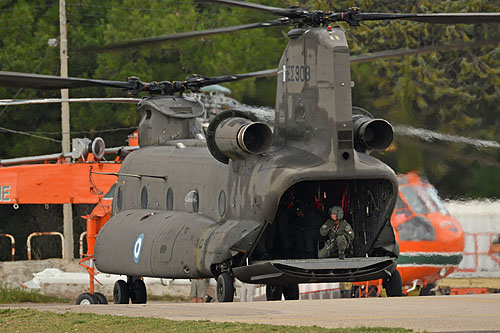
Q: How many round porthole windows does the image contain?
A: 5